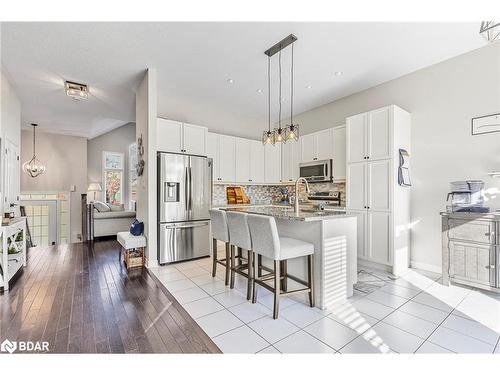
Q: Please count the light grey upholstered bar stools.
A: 3